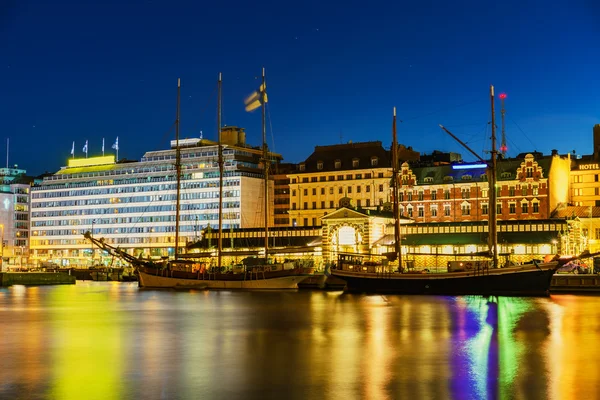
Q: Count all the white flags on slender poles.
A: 4